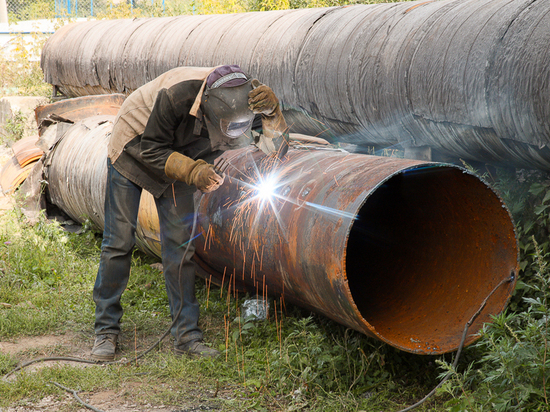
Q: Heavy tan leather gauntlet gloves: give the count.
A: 2